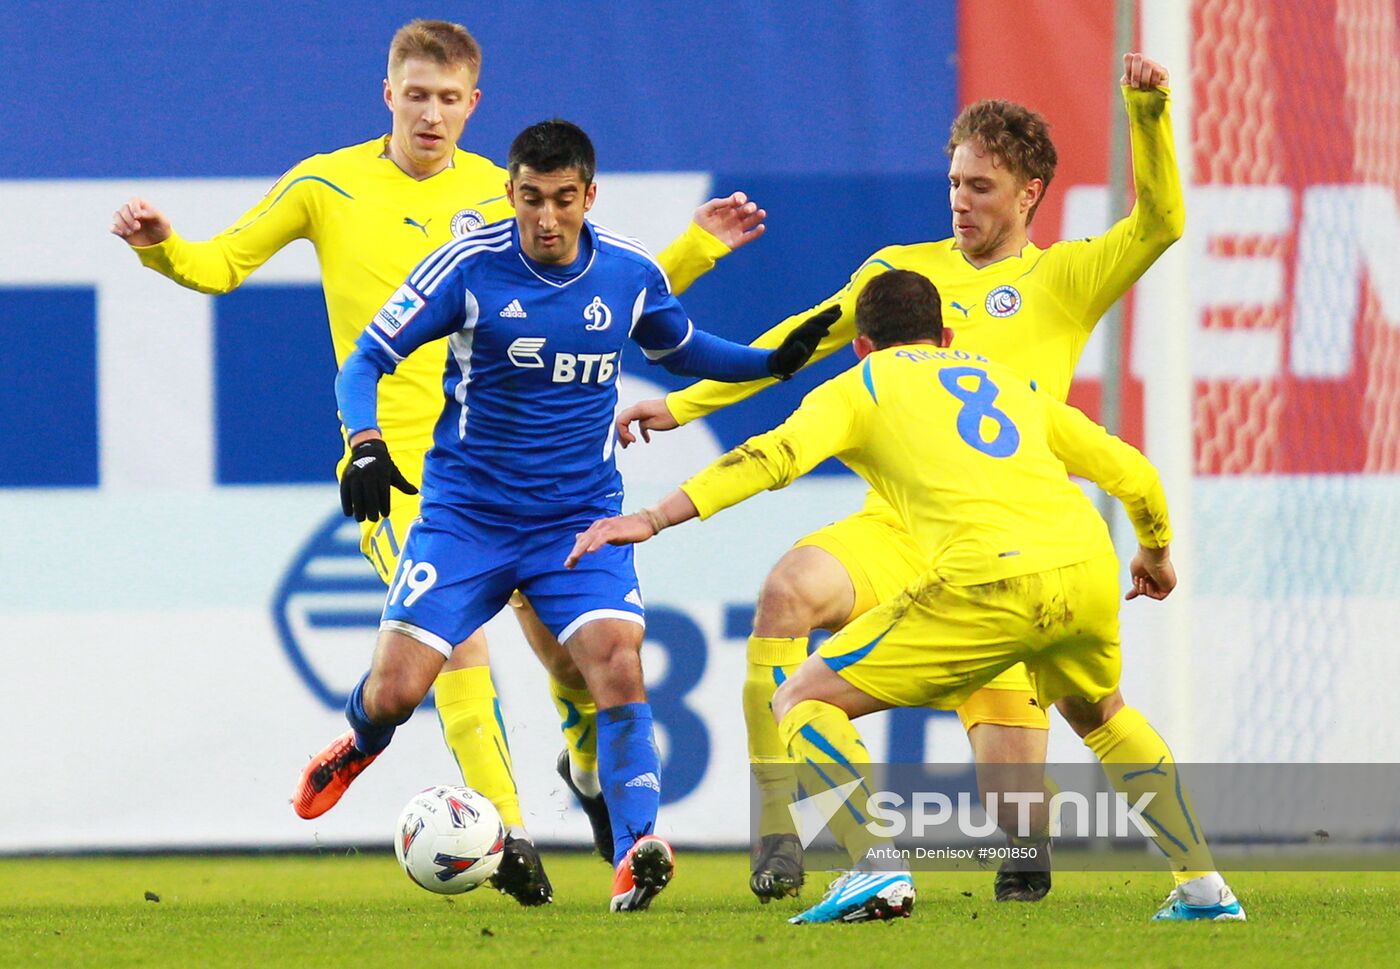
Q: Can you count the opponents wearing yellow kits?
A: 3